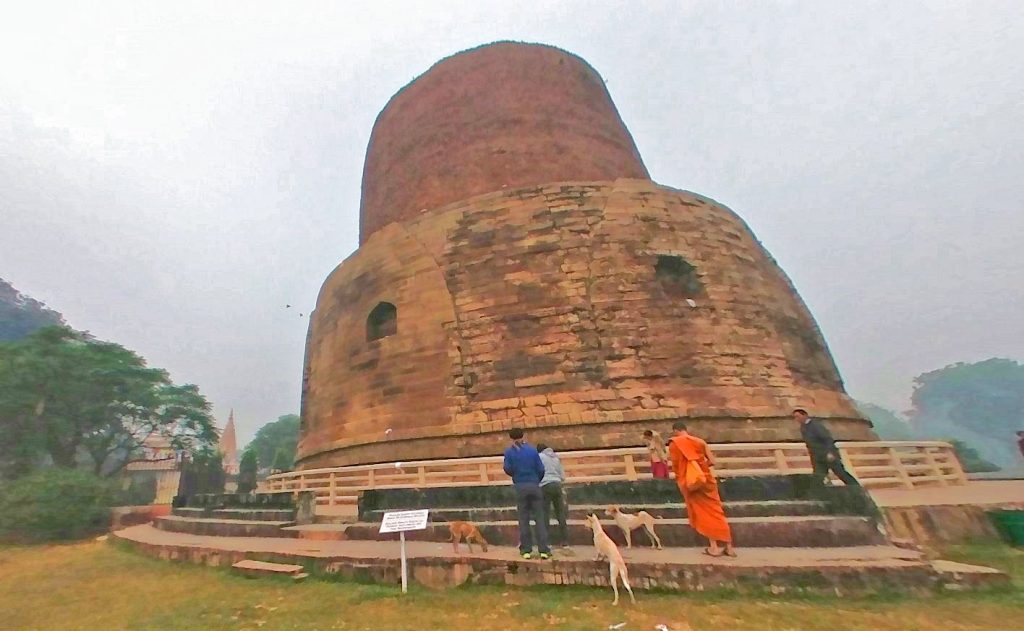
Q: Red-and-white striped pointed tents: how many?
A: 0